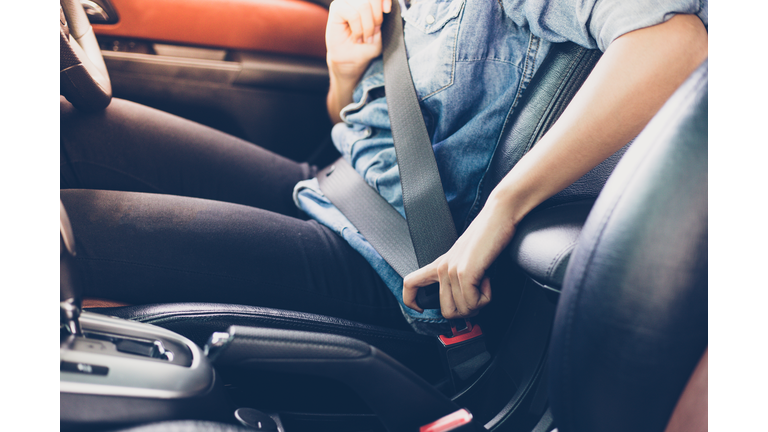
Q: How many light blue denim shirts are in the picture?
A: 1